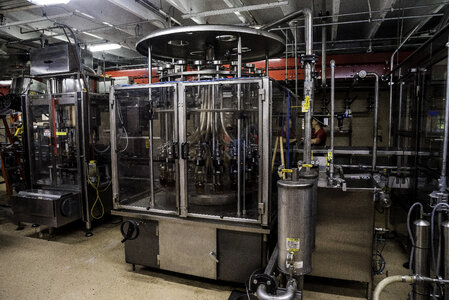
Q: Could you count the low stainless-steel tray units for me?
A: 1